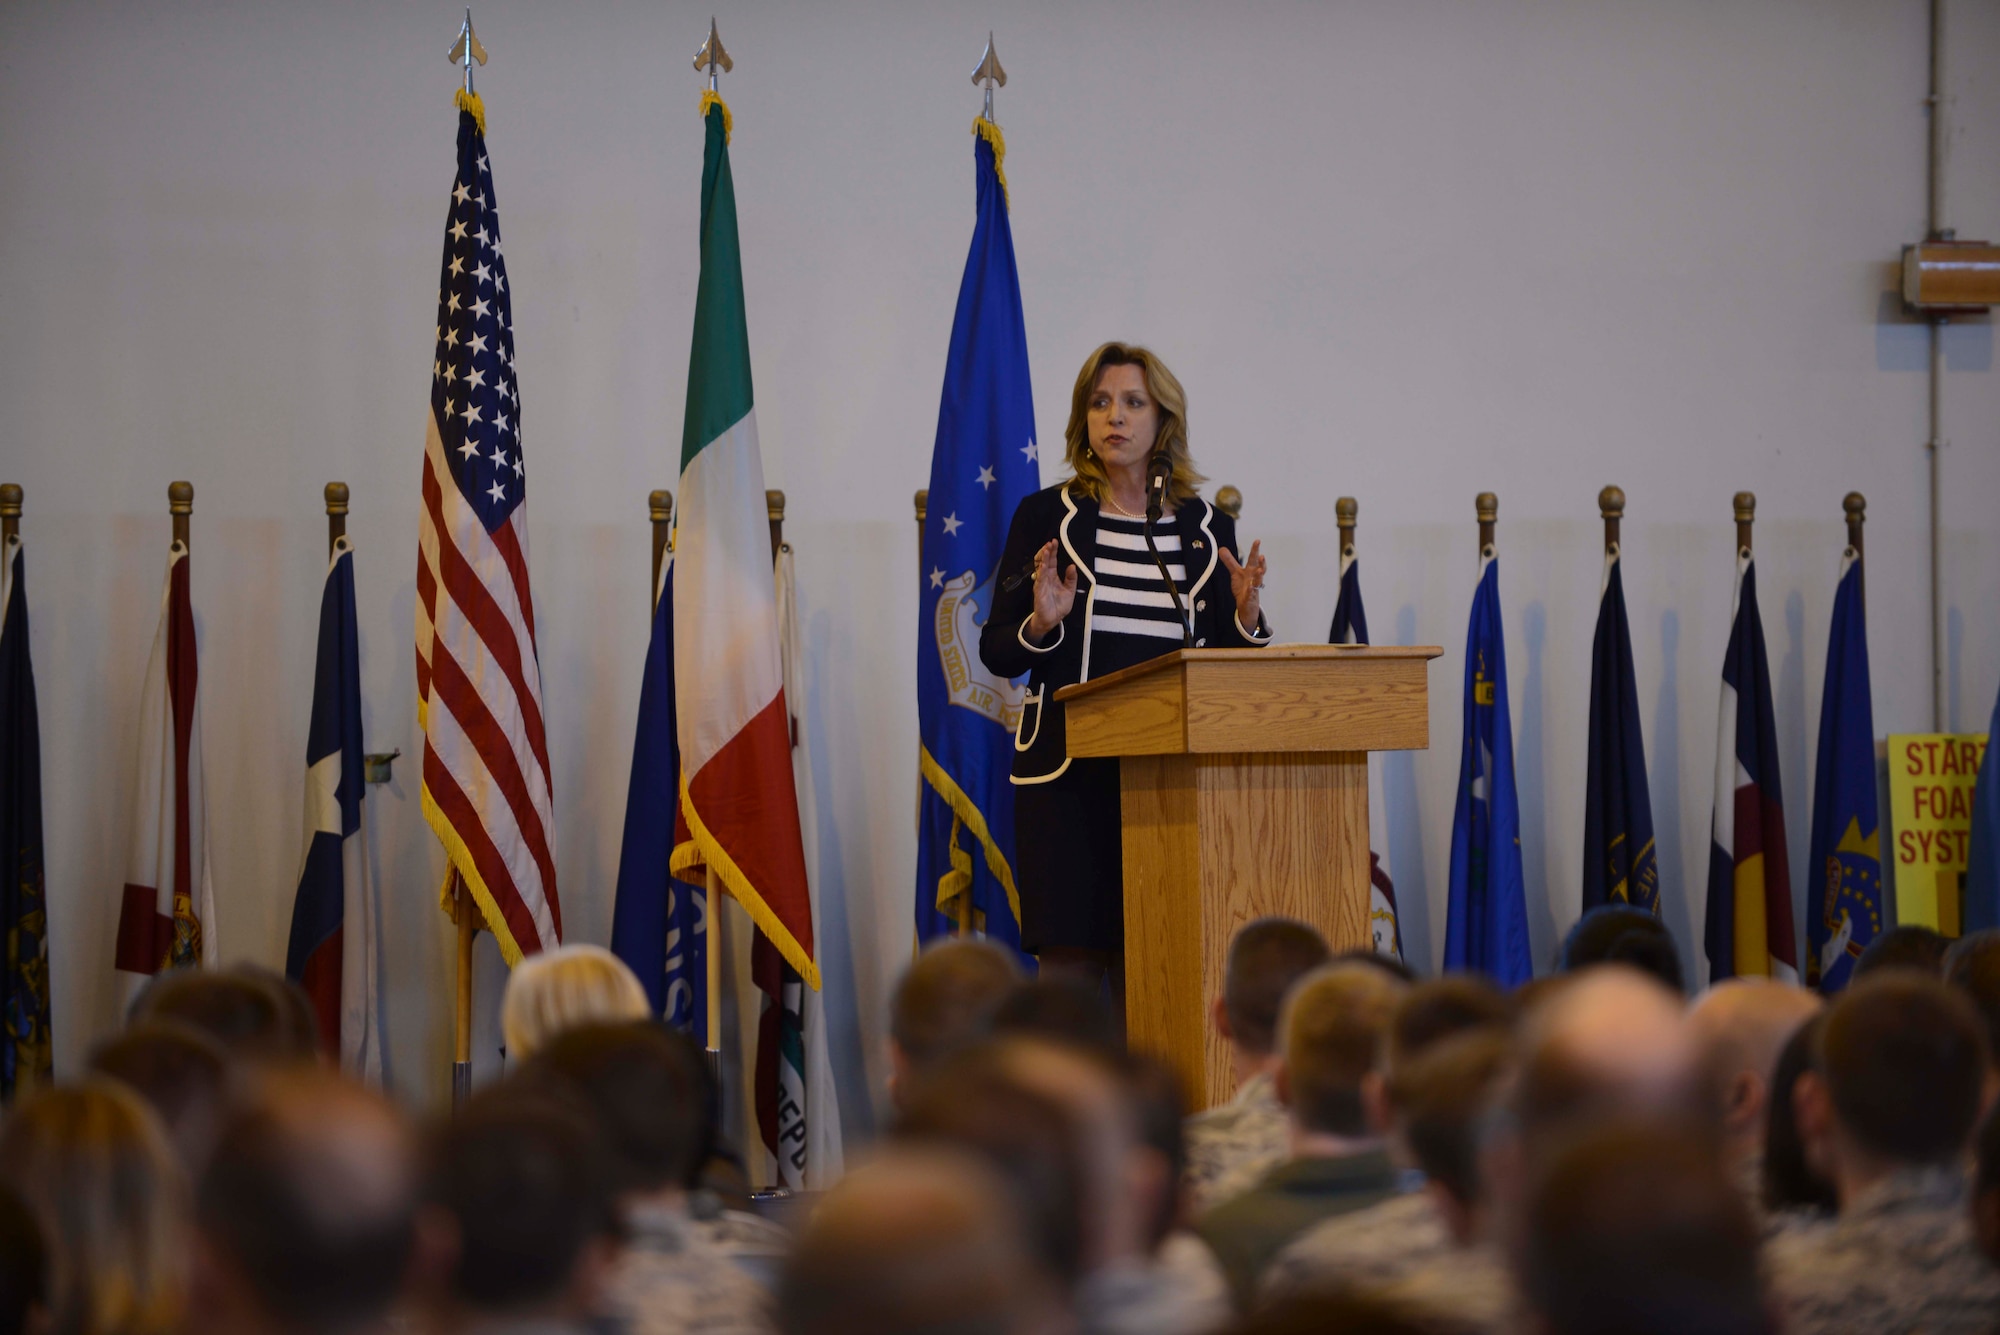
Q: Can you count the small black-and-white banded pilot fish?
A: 0